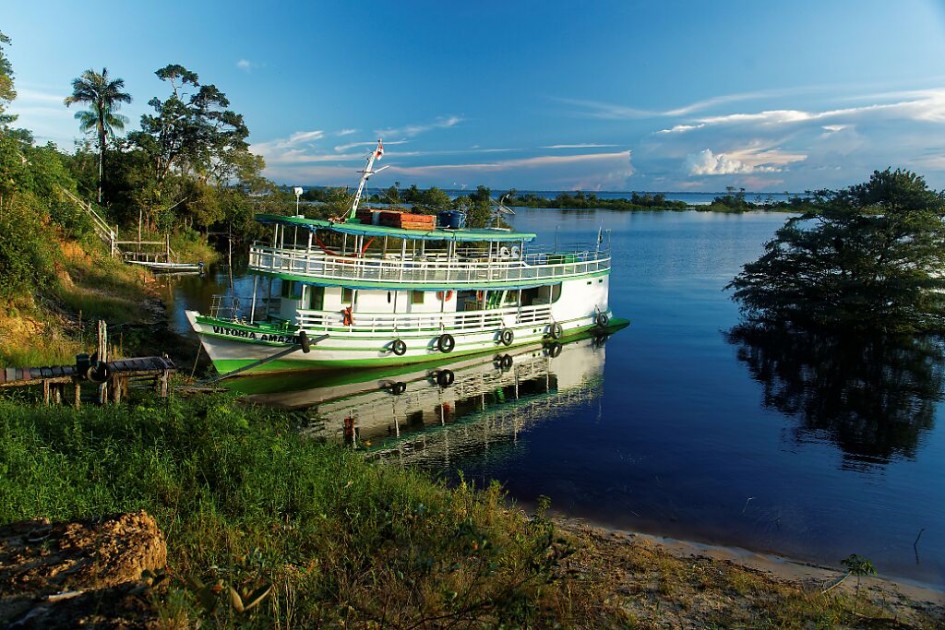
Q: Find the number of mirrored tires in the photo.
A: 5